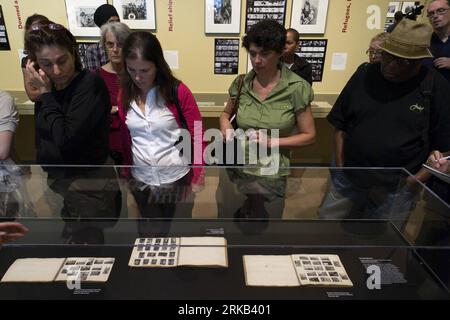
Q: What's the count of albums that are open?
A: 3